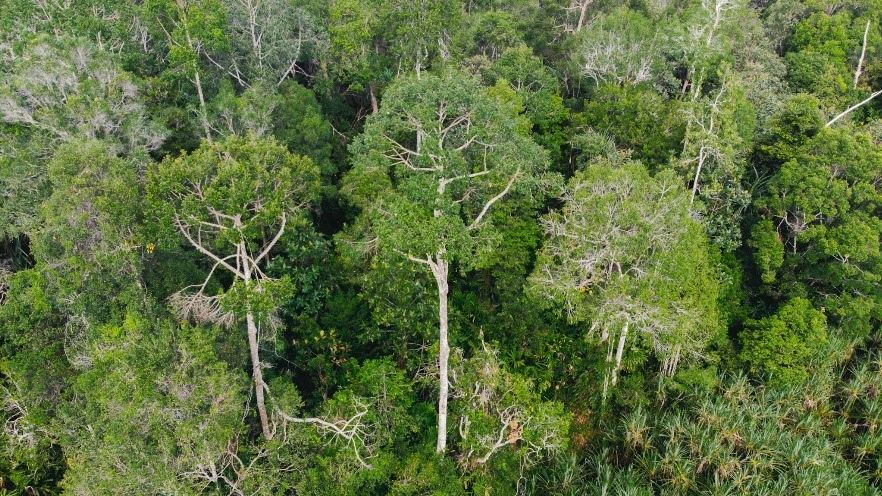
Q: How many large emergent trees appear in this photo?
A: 3